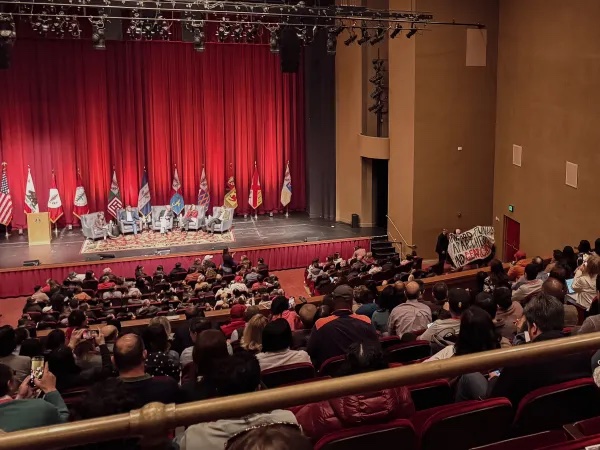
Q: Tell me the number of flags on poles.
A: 11